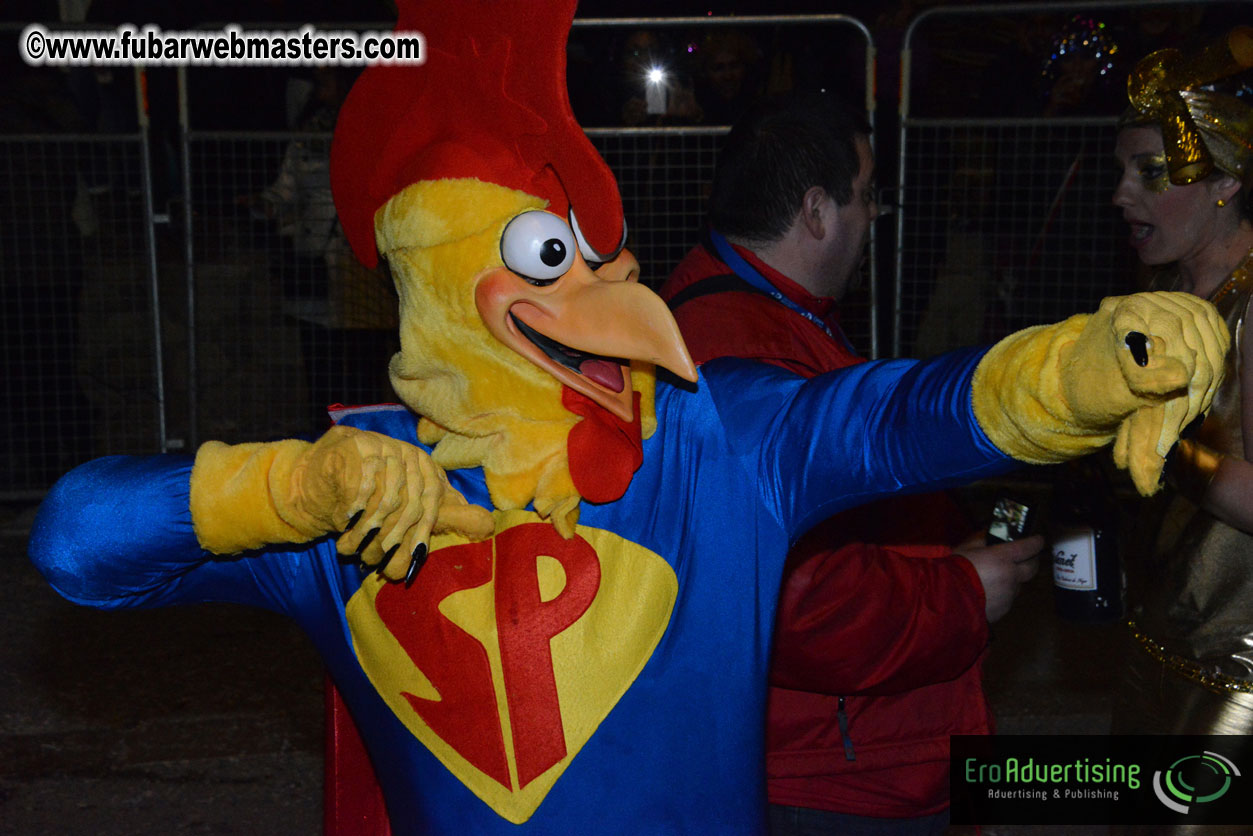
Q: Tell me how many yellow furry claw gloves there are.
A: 2